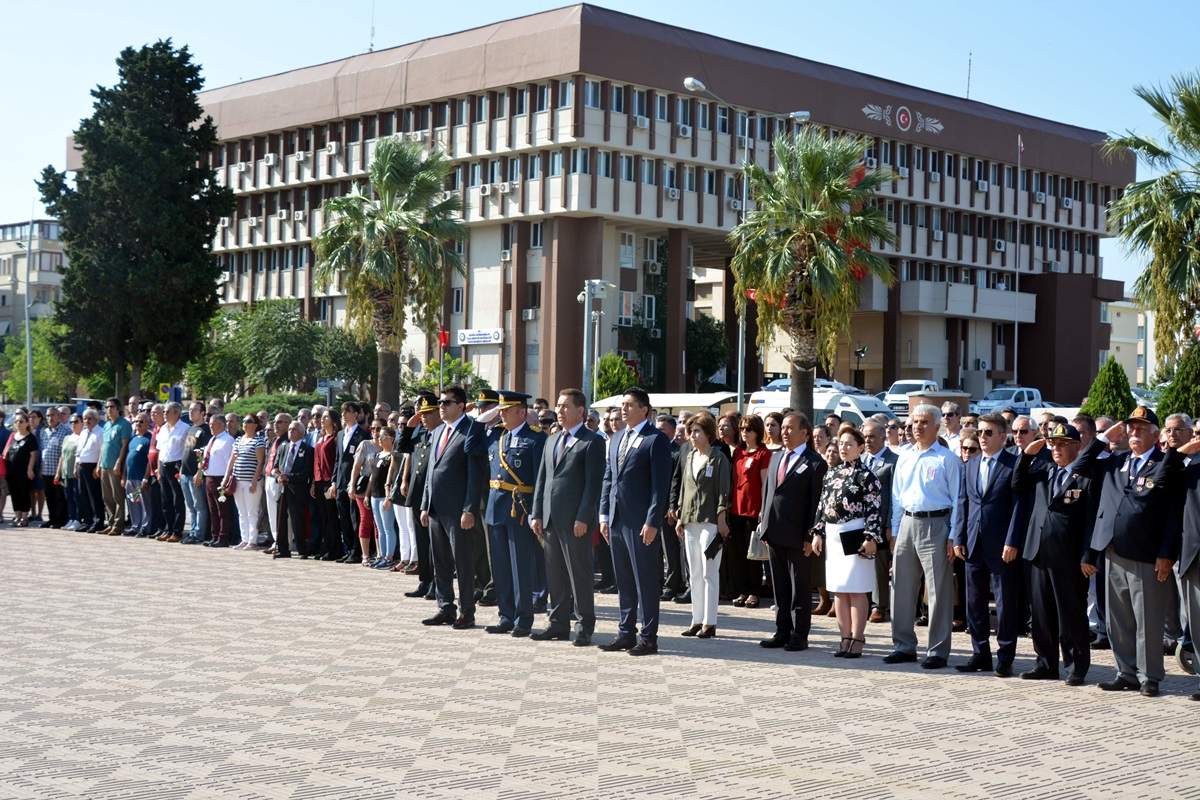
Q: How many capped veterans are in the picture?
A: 2